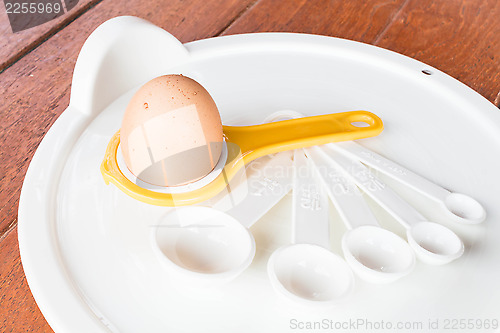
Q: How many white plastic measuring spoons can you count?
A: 5